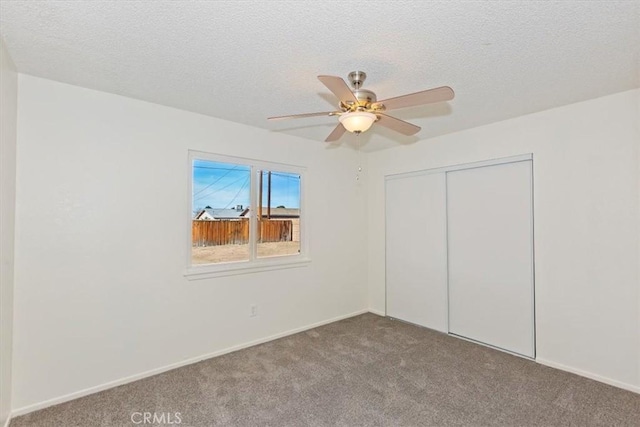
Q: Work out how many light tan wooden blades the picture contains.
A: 5